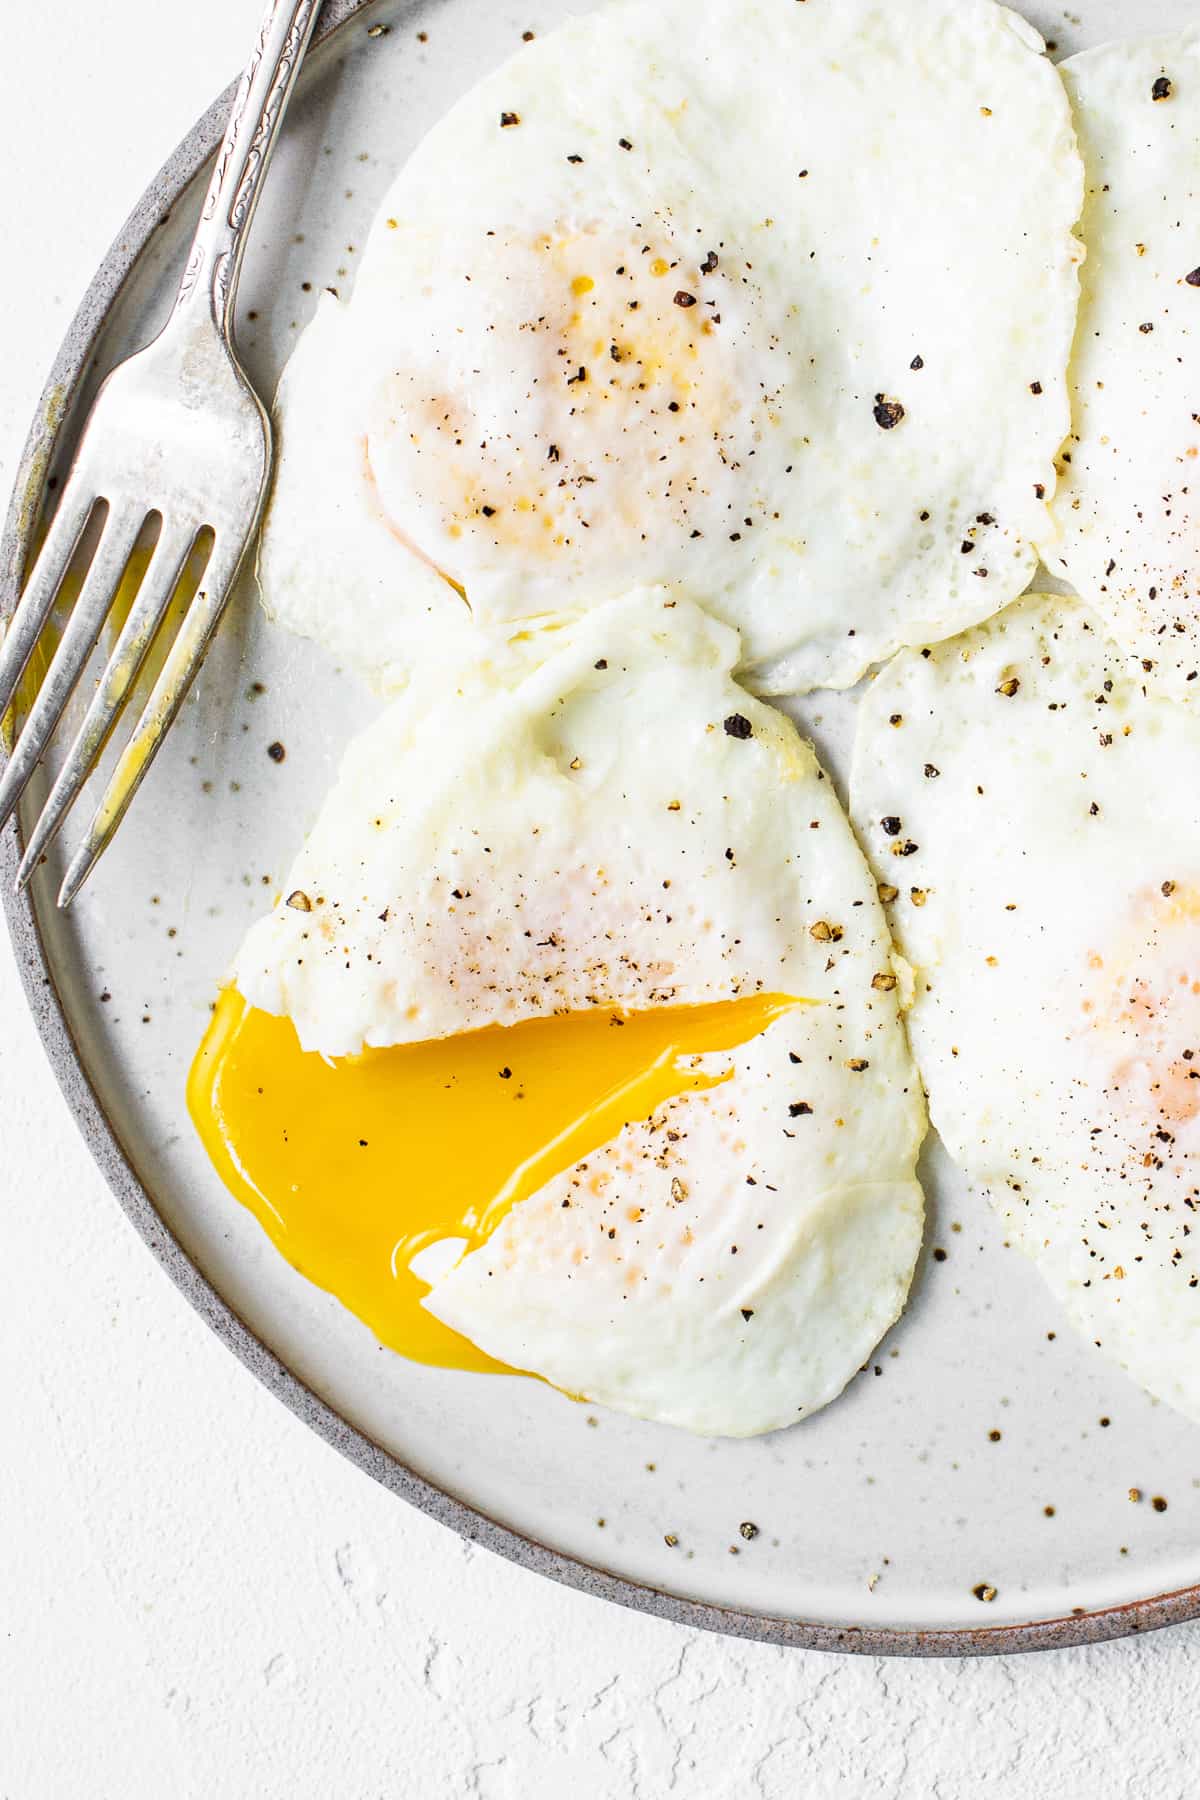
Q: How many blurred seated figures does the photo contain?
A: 0